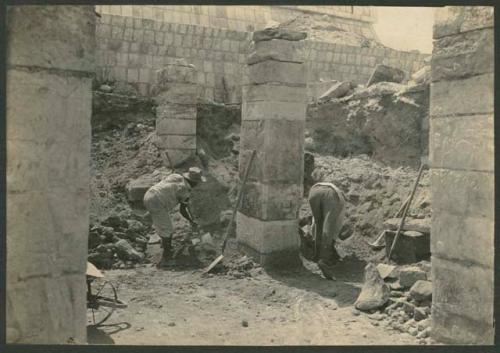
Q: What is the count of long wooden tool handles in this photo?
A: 3